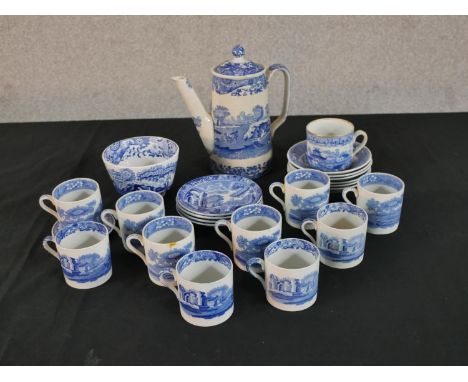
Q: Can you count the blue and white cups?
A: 11